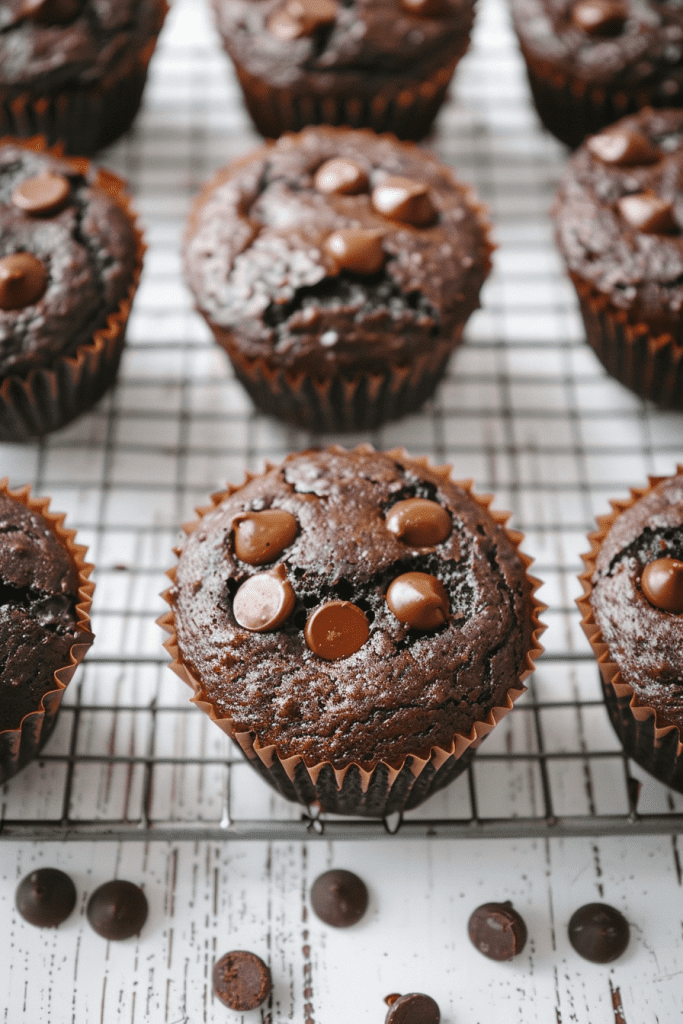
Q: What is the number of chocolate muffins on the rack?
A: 9